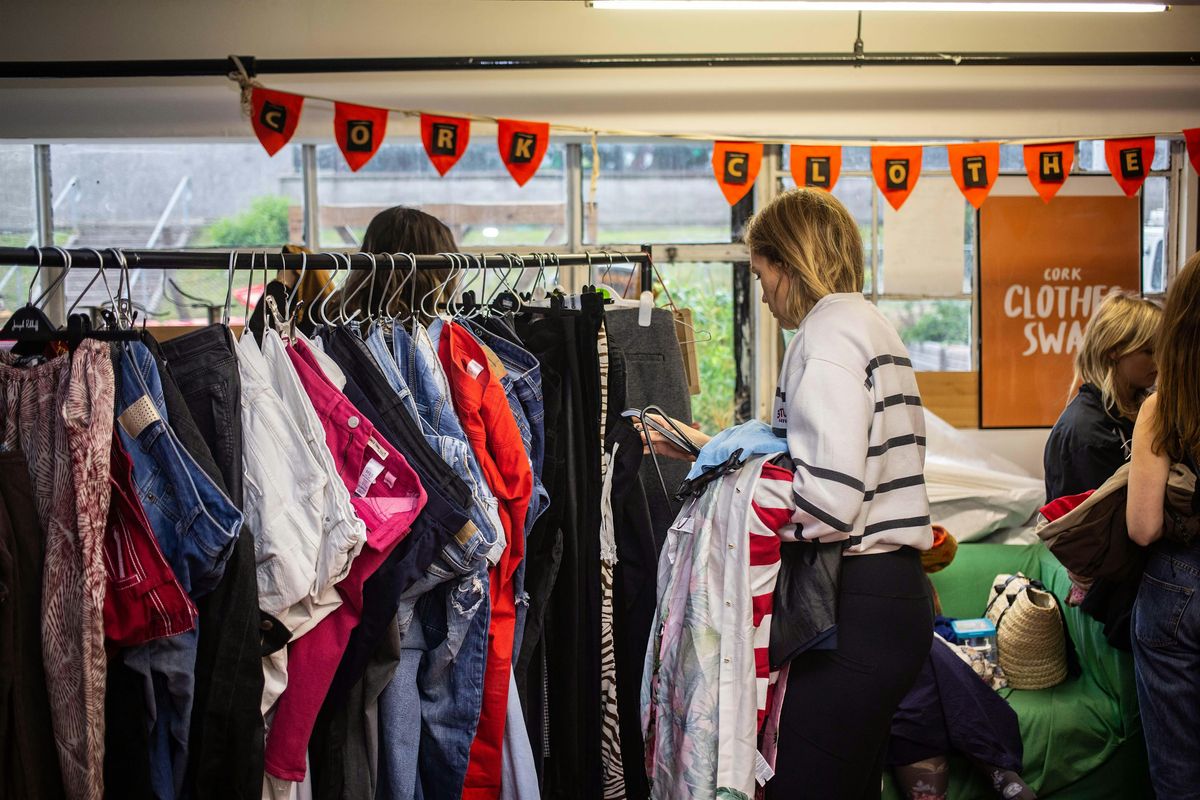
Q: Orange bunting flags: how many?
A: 11